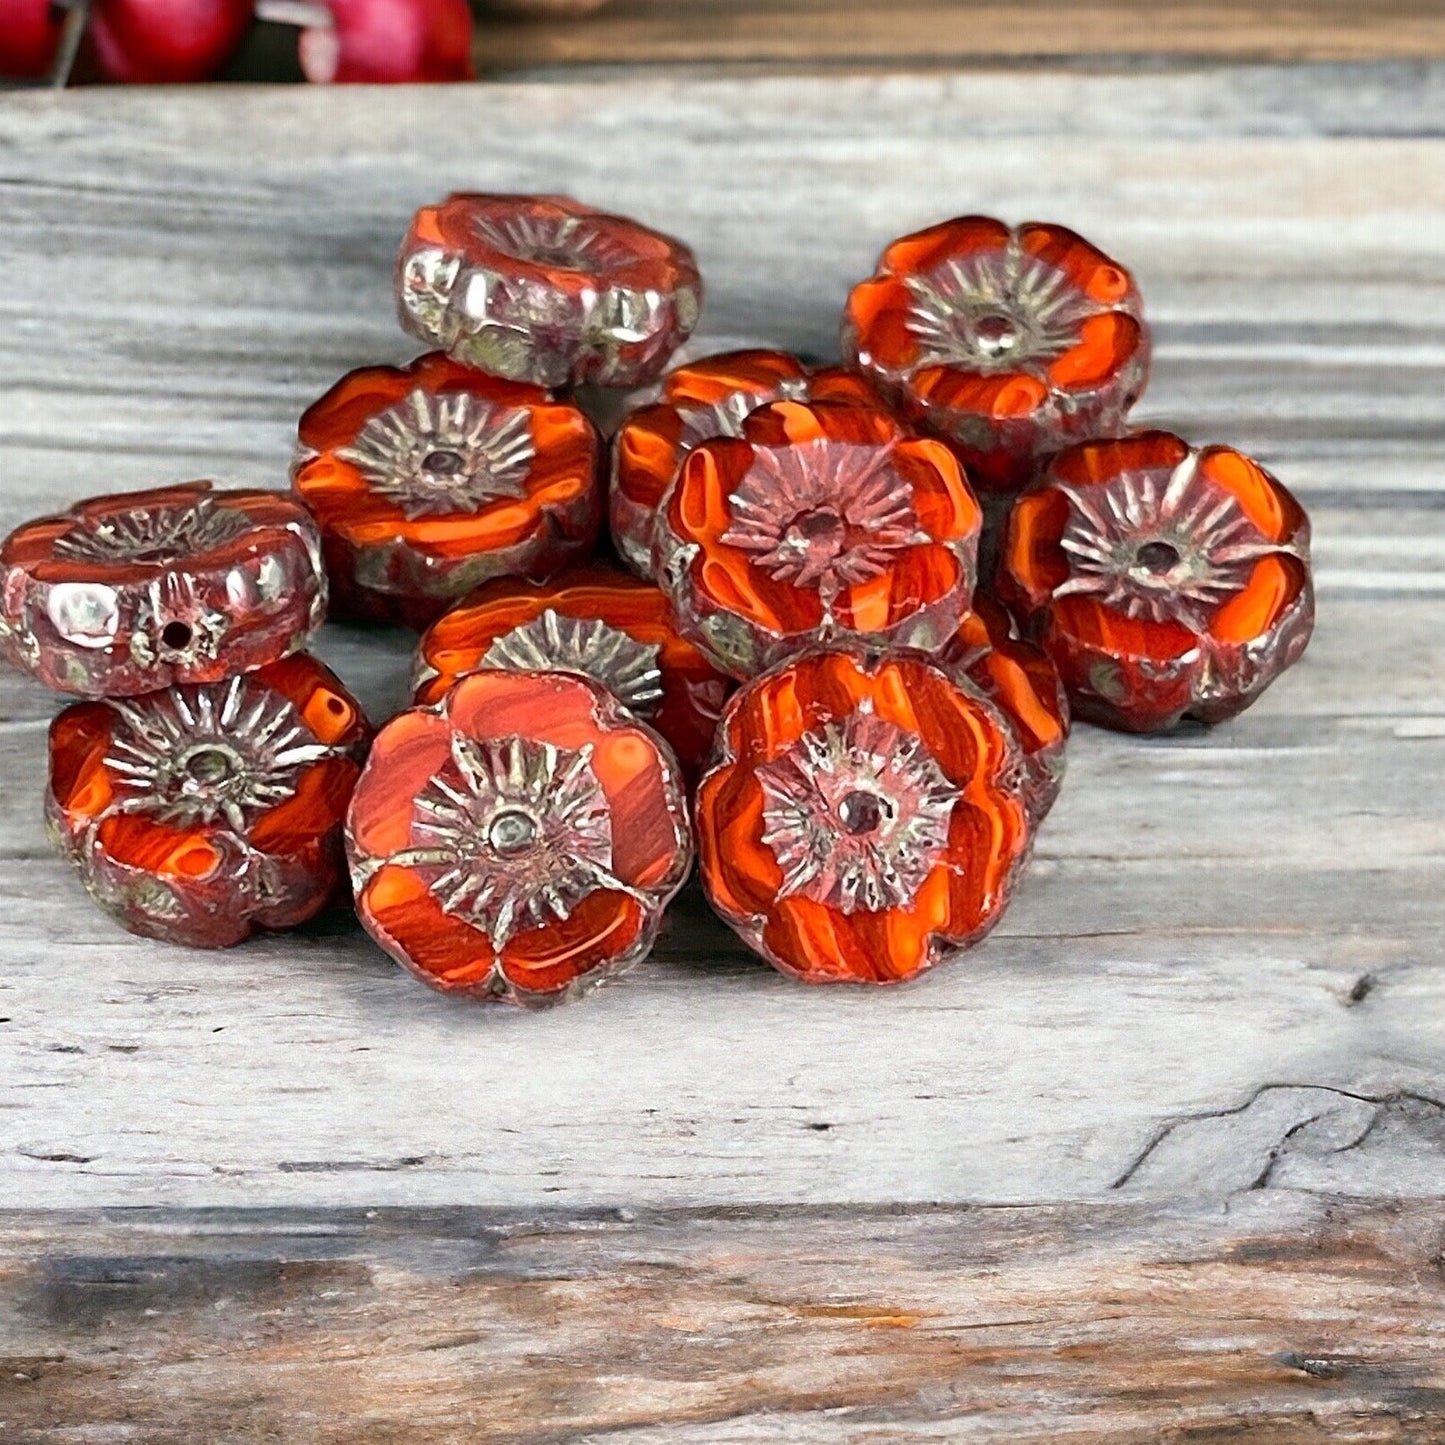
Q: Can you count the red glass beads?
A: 12